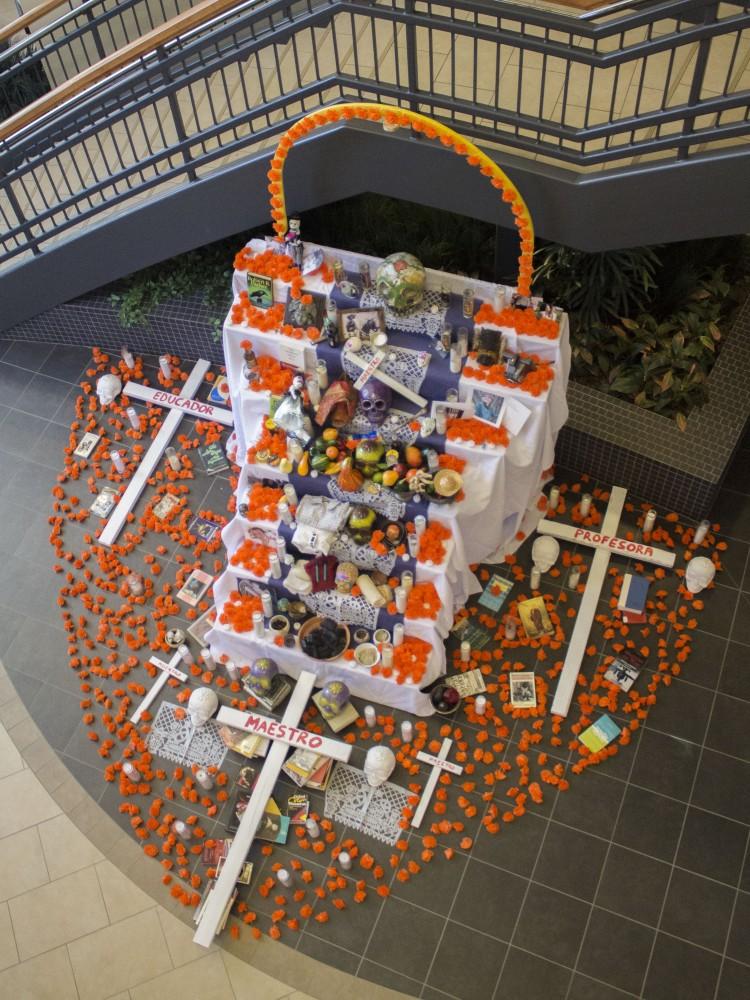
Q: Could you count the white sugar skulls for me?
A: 5